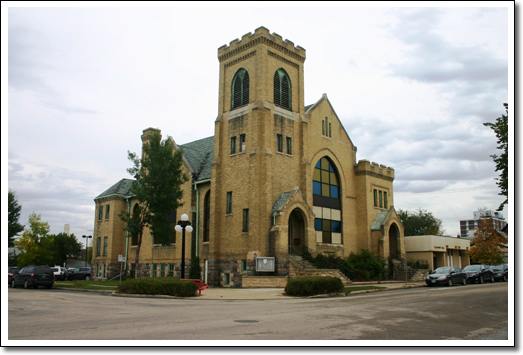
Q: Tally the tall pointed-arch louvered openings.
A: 2